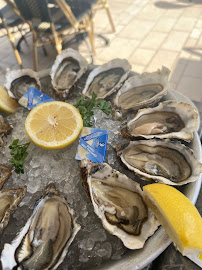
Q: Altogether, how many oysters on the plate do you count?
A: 11